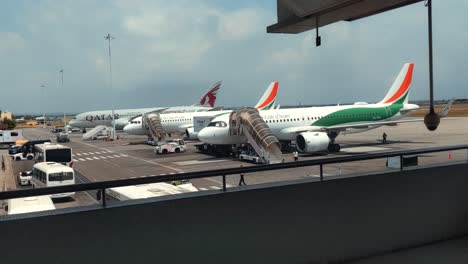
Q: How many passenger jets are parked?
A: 3